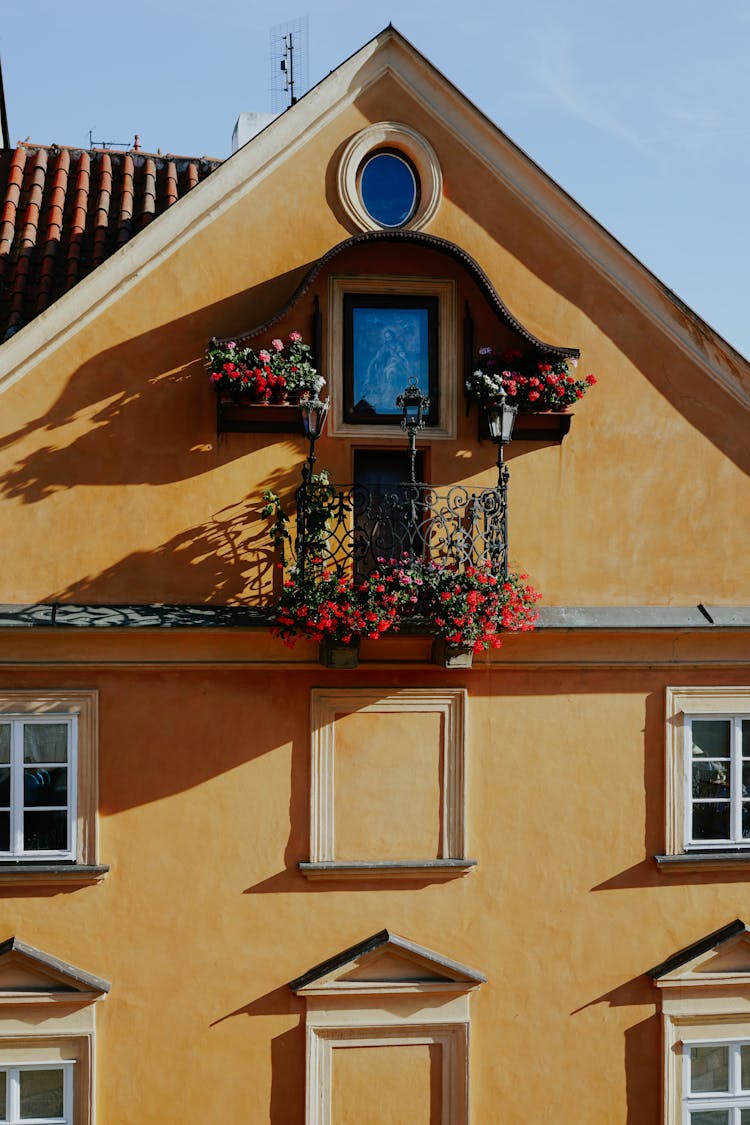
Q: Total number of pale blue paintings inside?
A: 1